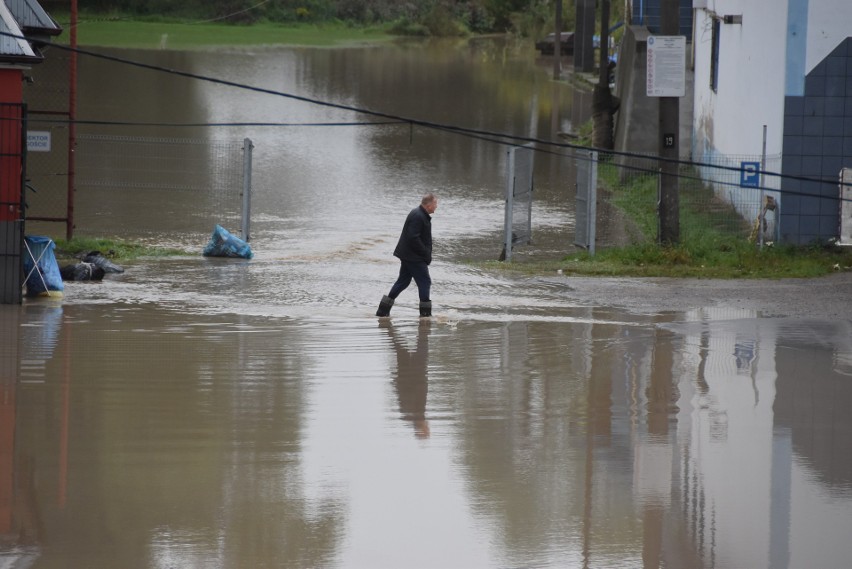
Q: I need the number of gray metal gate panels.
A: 2